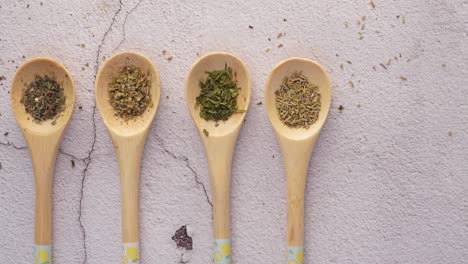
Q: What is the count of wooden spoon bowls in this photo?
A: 4